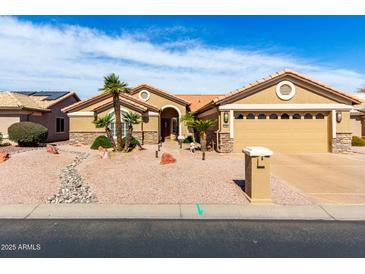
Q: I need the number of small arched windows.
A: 8